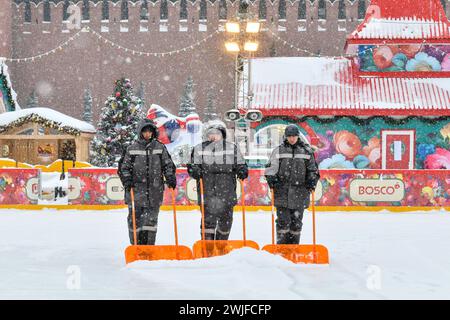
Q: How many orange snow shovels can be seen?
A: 3